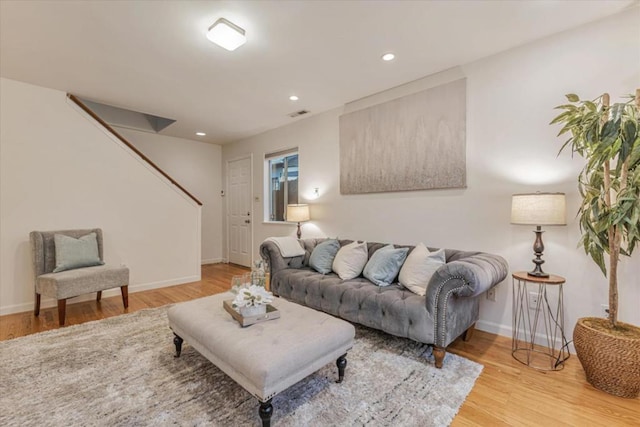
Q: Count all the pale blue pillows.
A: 3